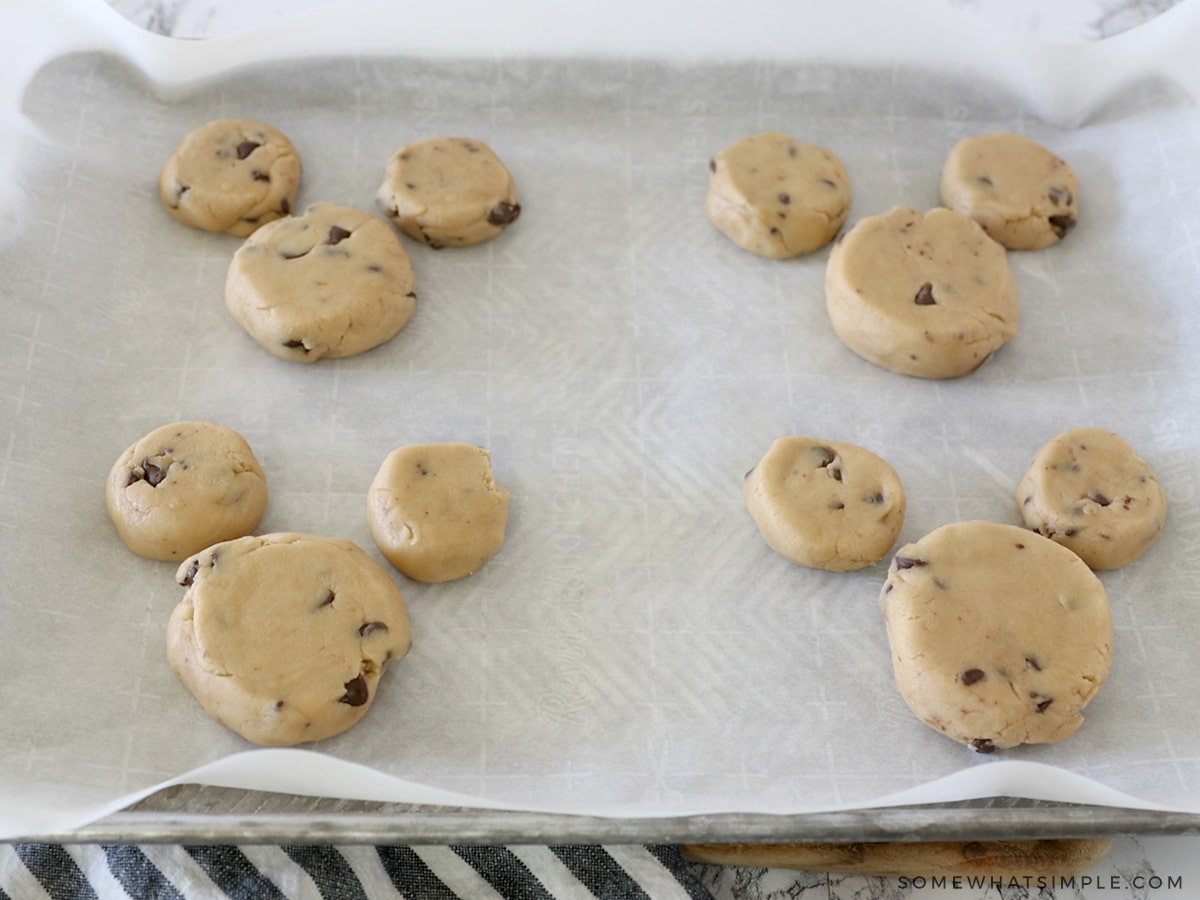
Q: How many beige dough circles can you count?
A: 12